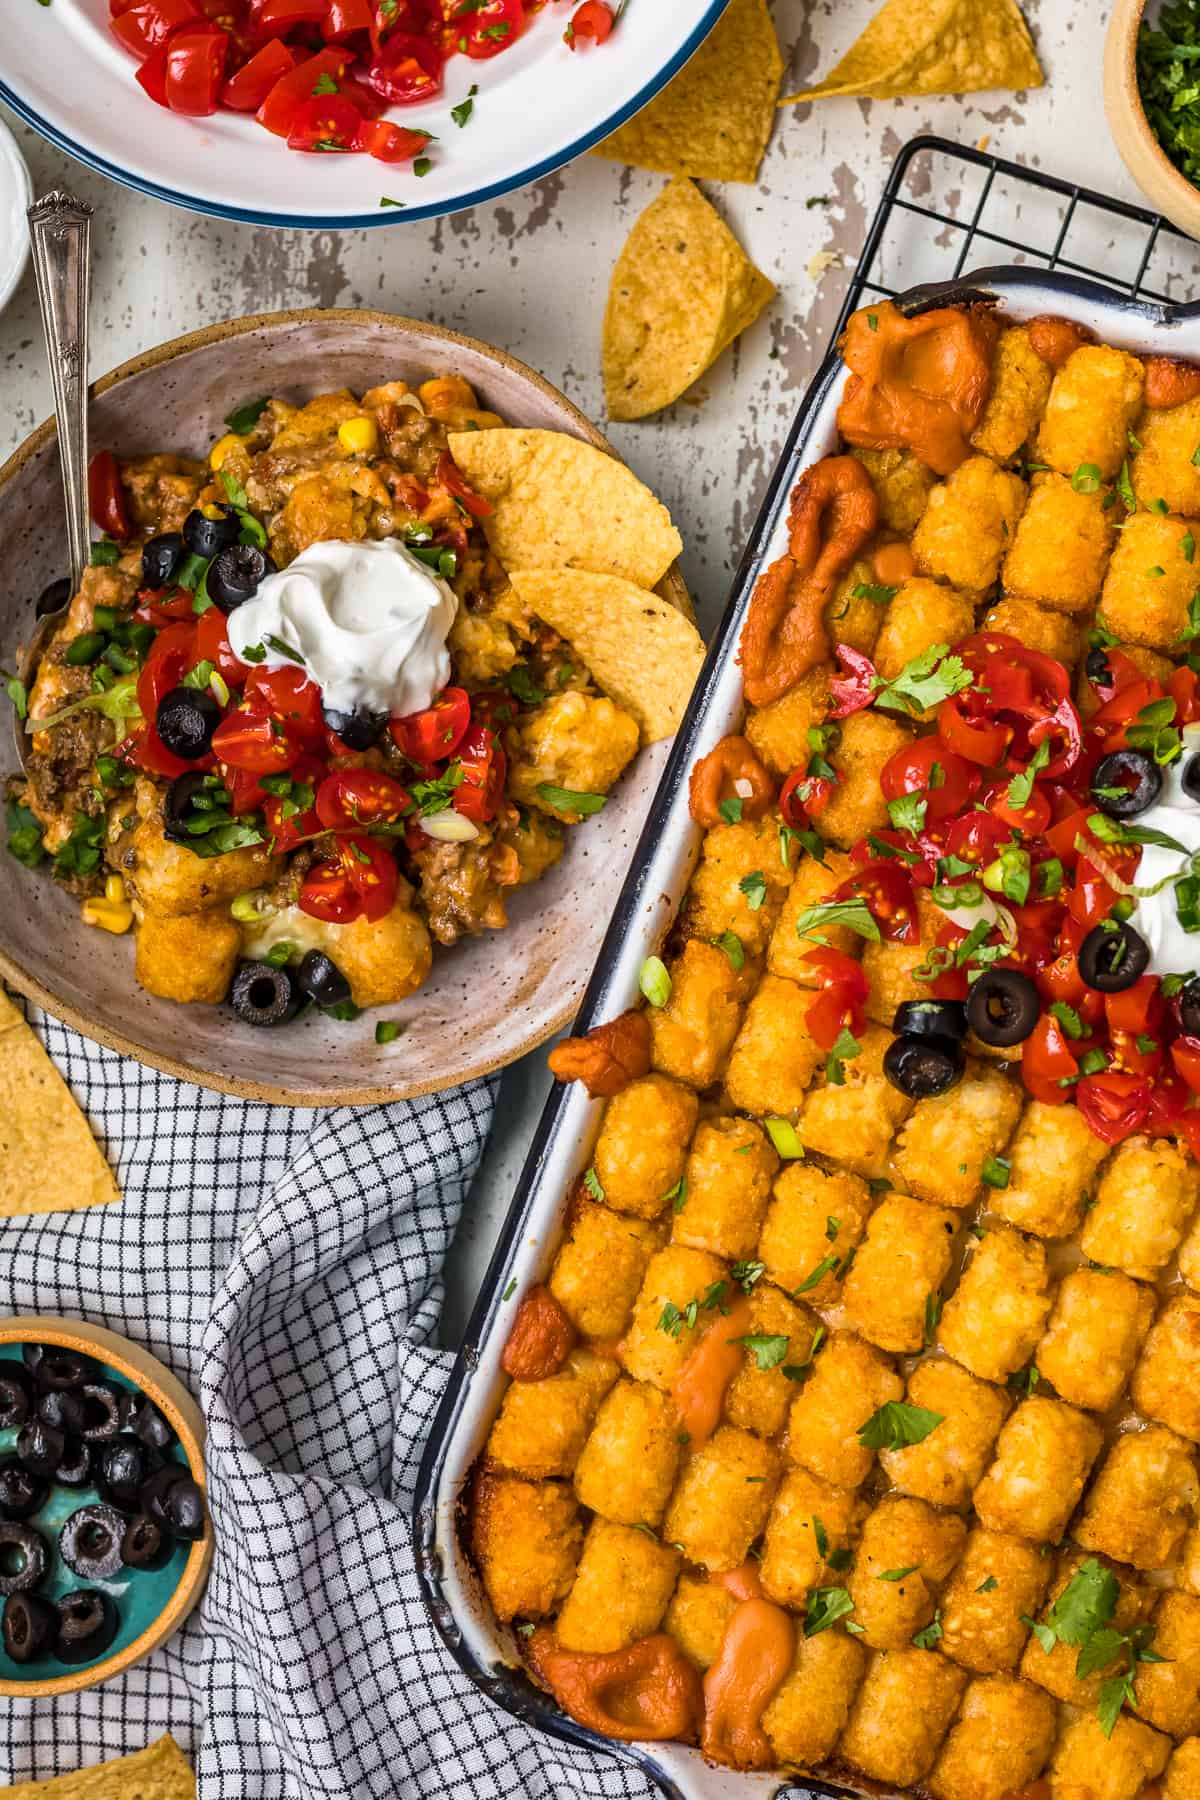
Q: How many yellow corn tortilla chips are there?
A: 7